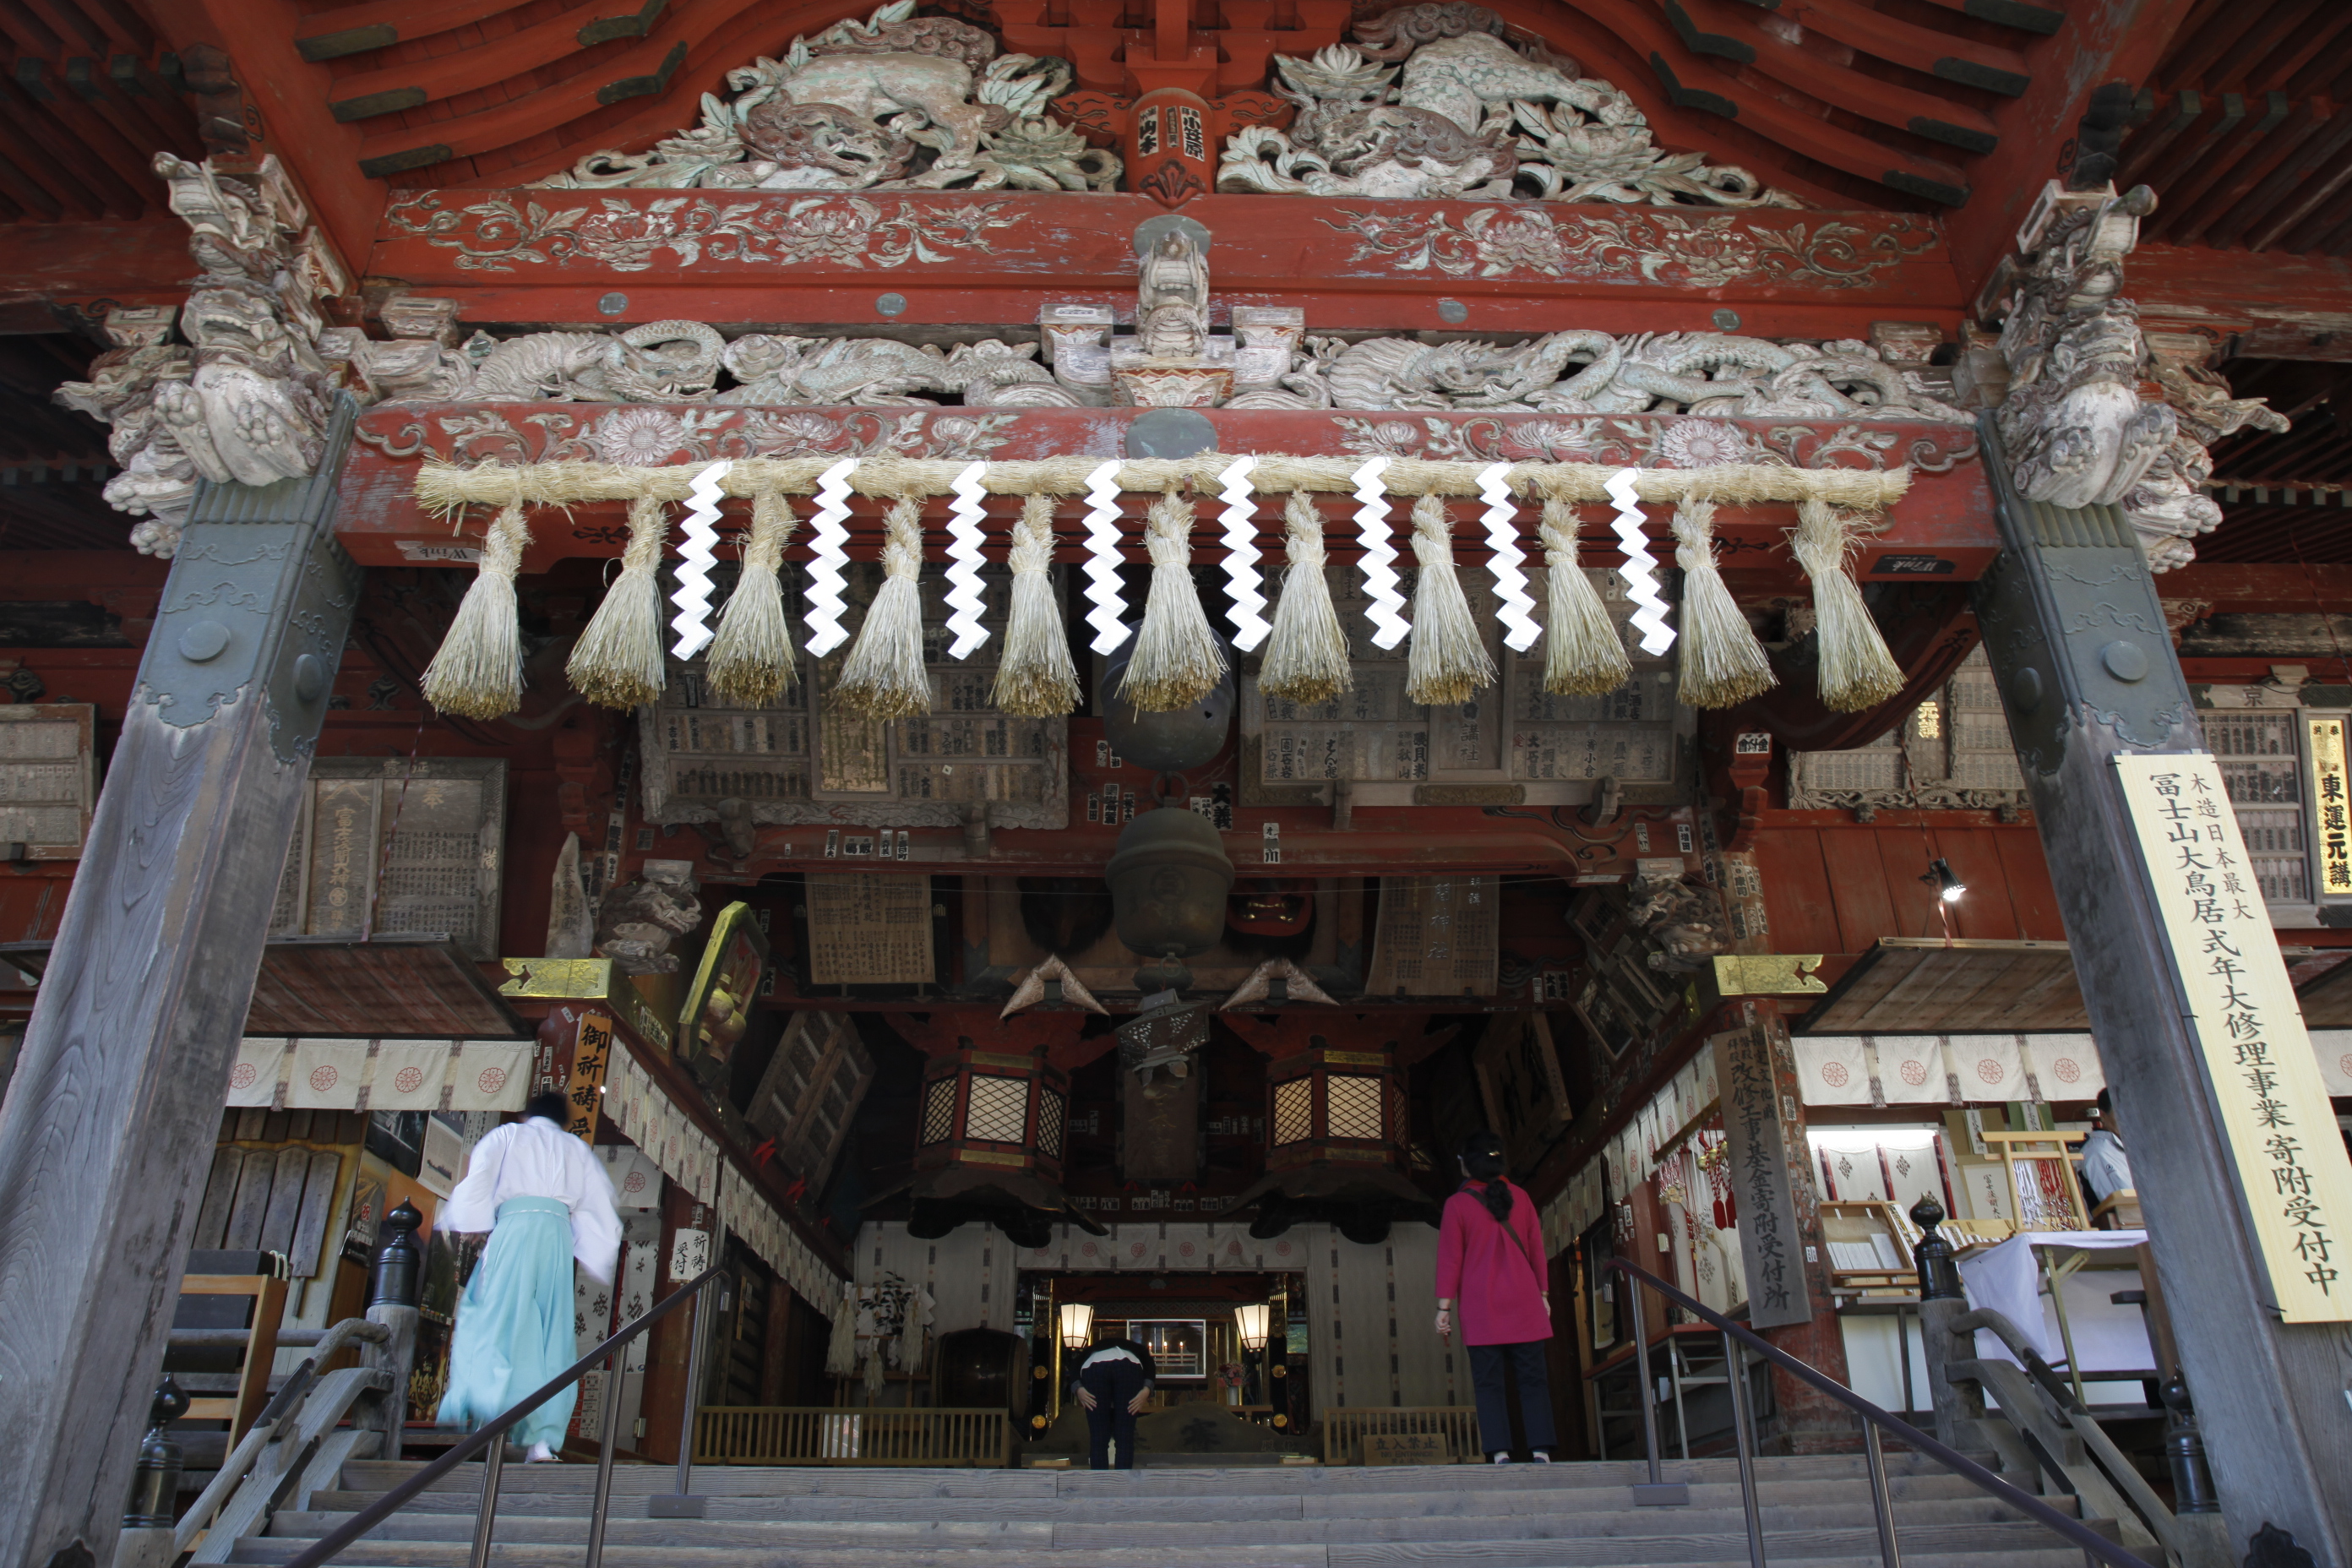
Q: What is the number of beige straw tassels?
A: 11